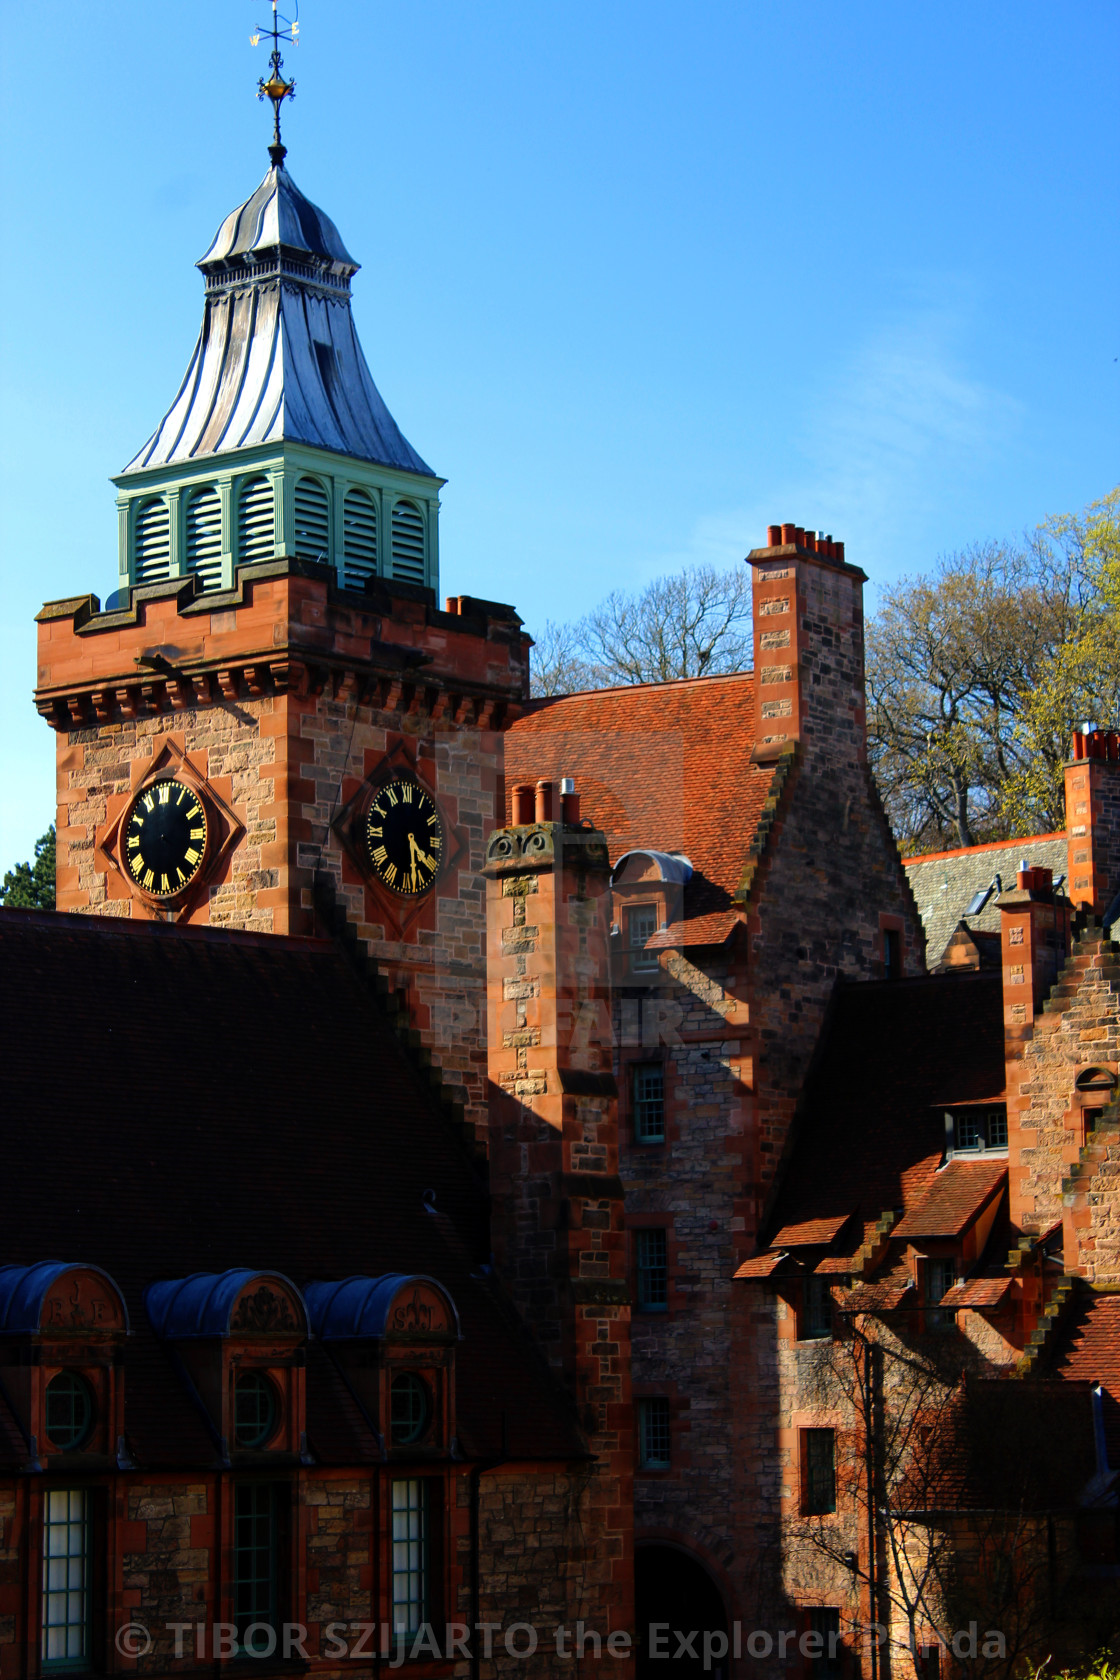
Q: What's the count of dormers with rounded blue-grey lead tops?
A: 4